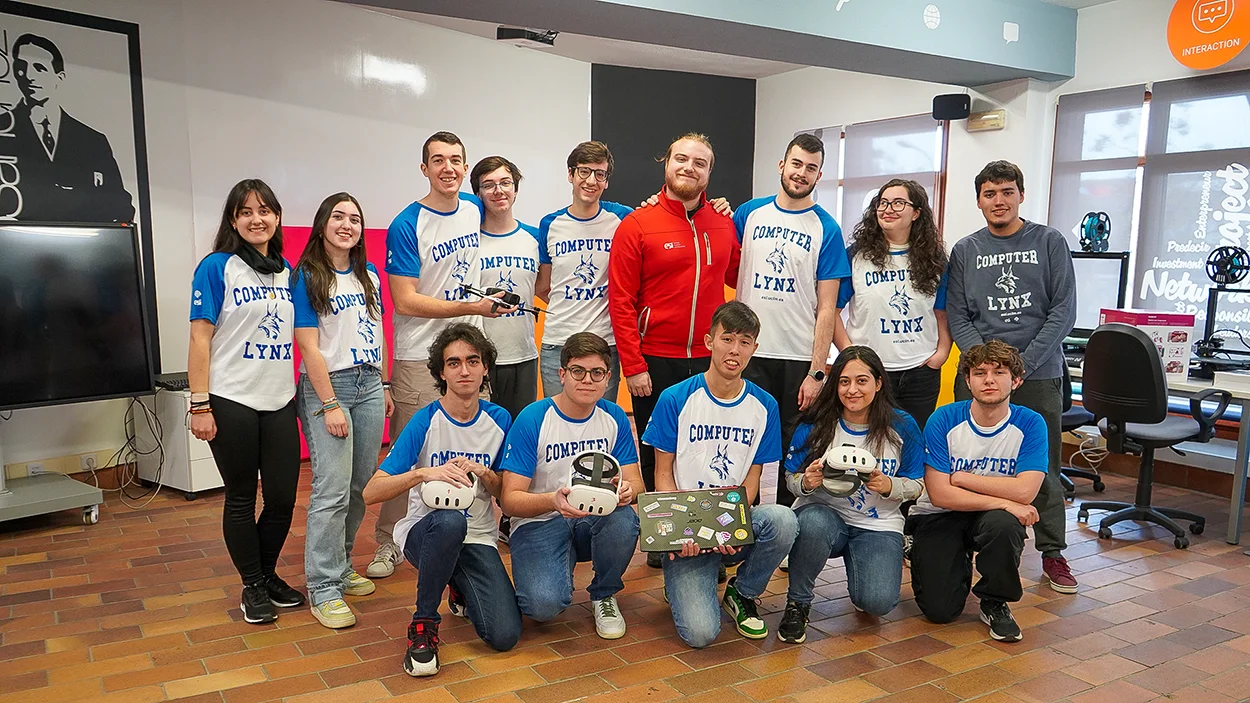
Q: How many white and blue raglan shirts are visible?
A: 12